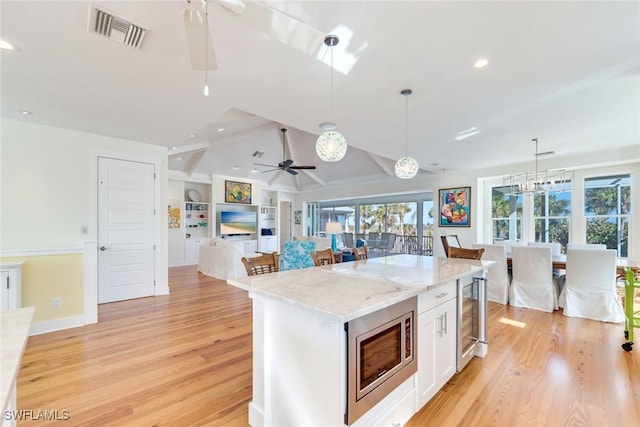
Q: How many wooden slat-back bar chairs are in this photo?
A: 4